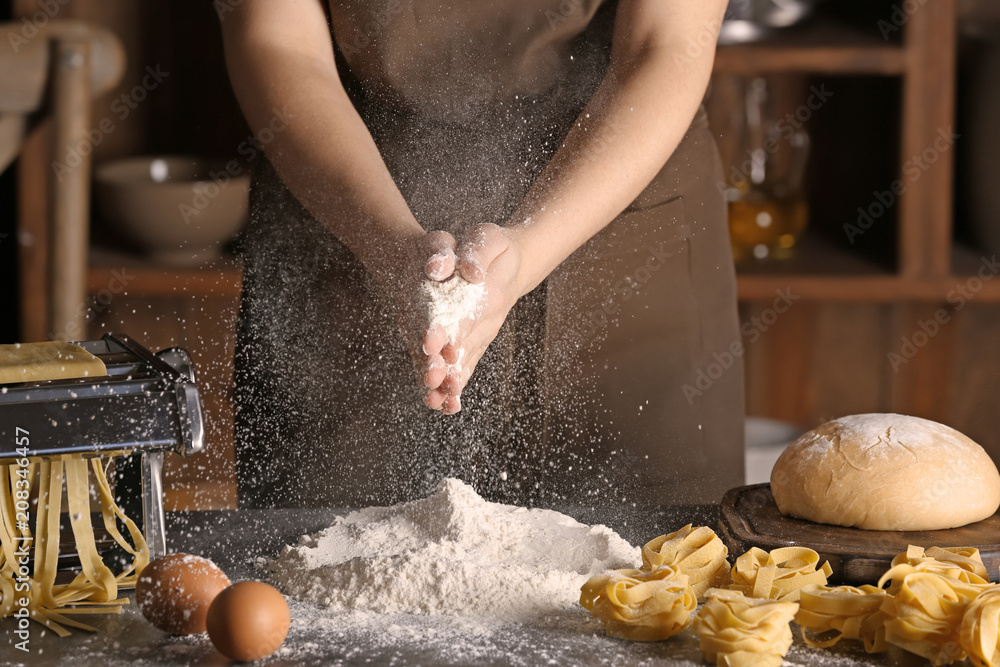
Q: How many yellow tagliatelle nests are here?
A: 8